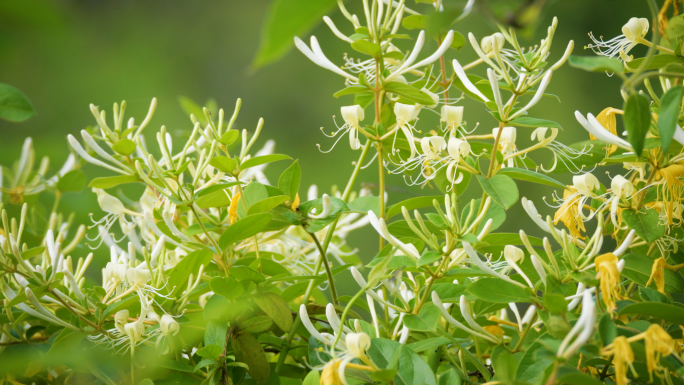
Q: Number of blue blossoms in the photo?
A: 0